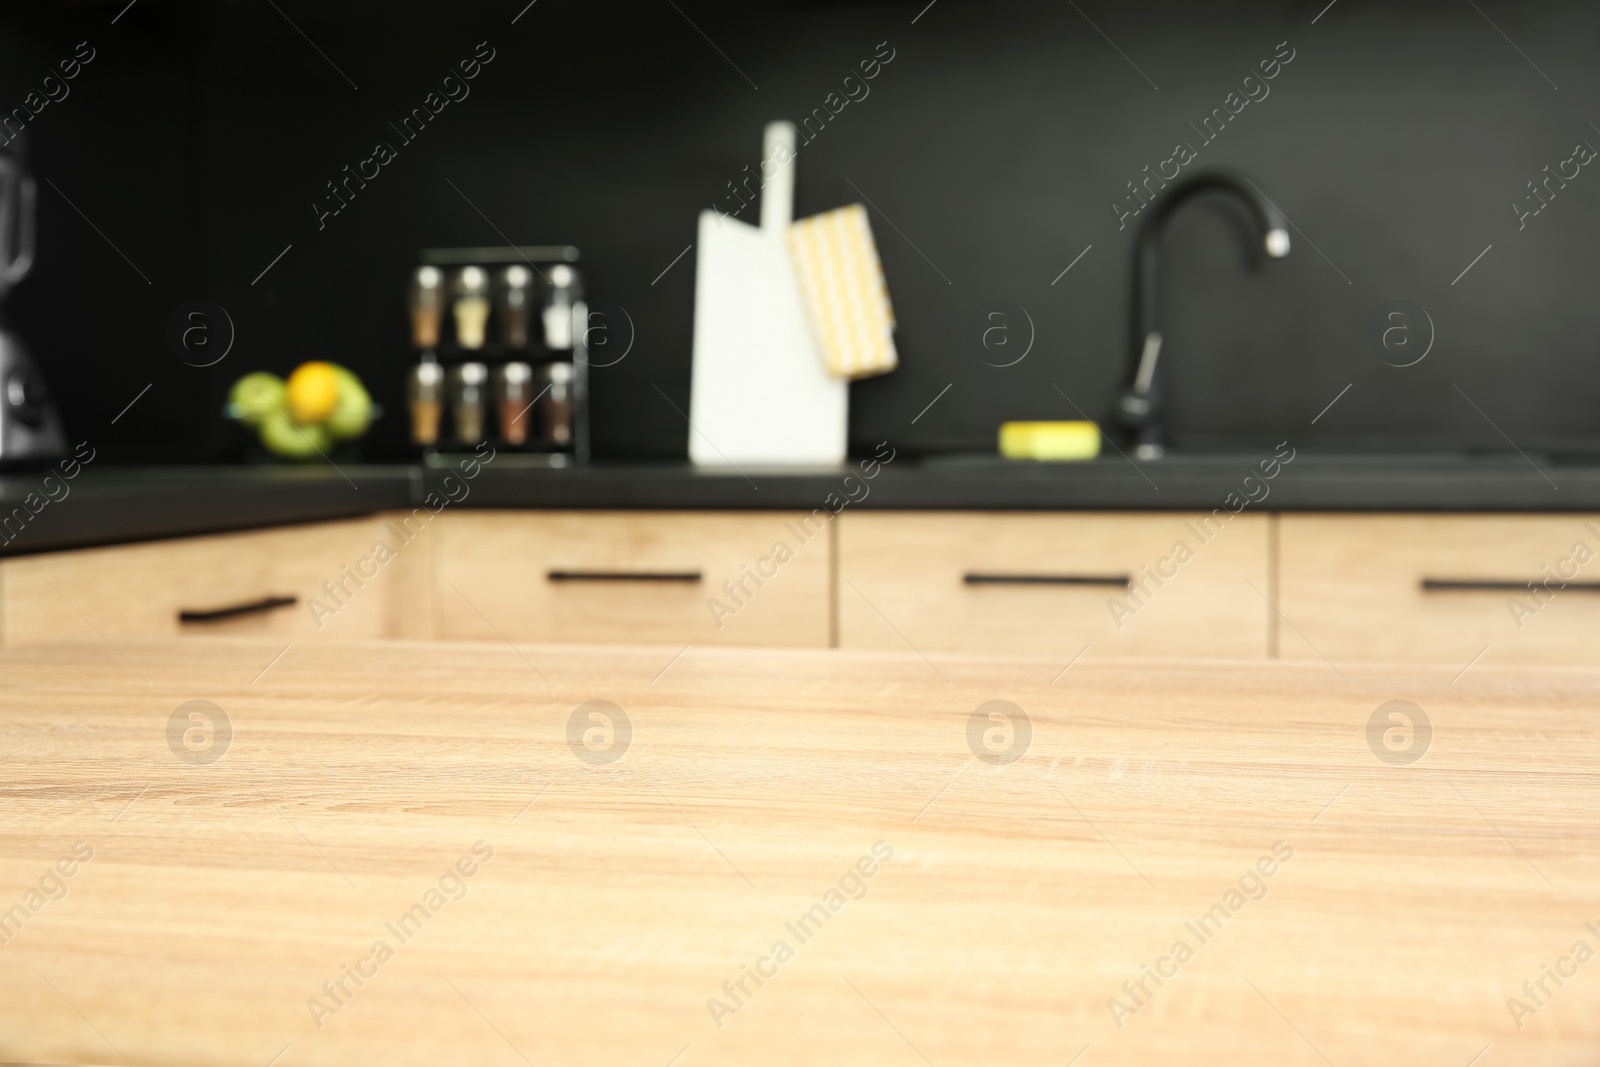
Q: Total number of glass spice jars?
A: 8